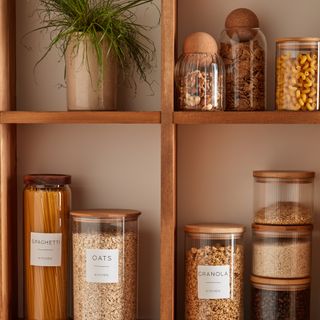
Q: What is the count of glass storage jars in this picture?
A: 9